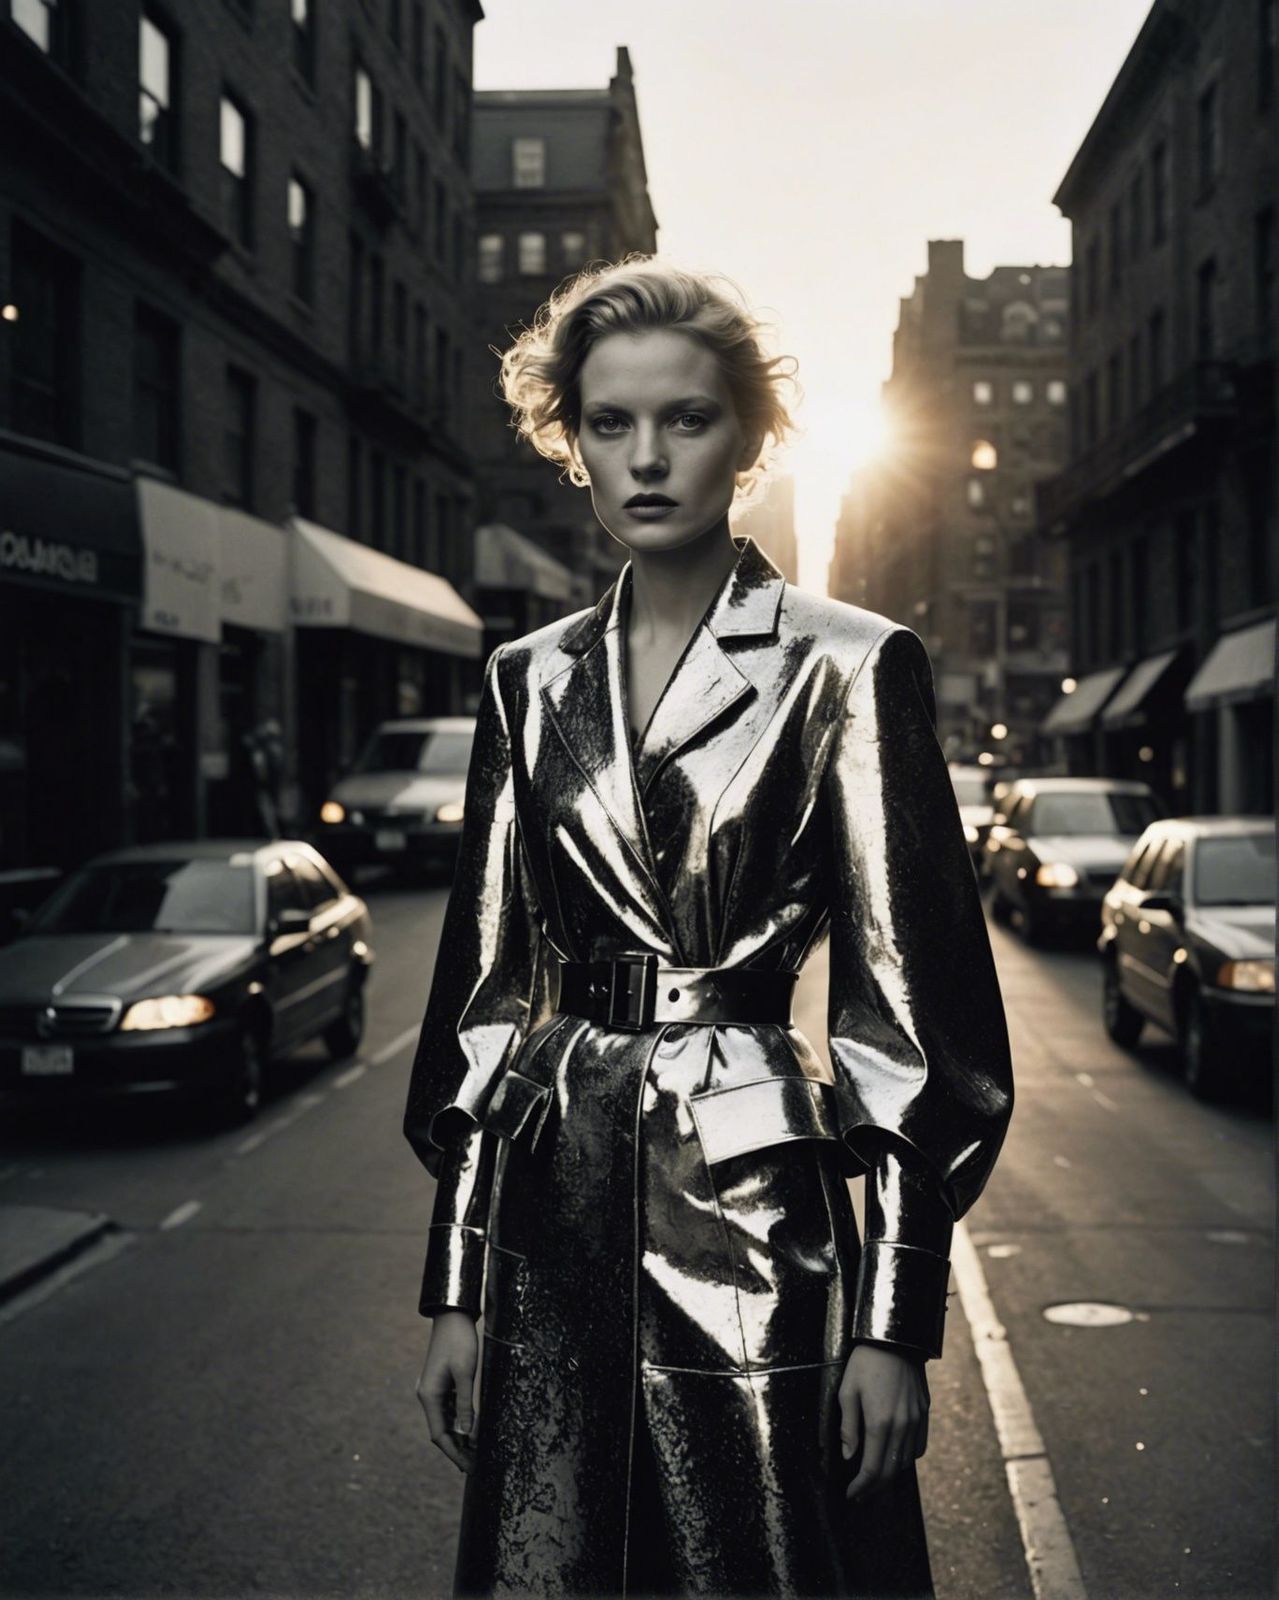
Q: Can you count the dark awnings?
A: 1